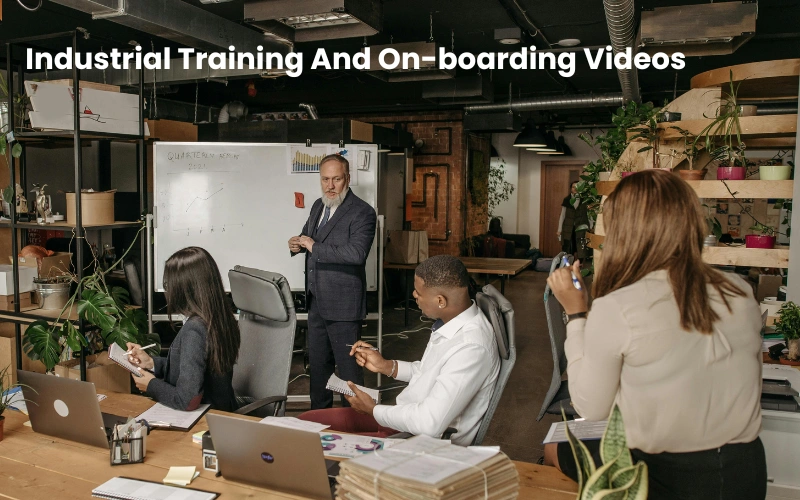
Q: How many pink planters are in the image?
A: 3